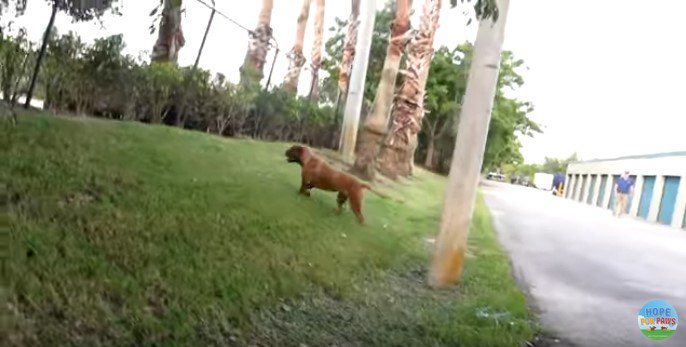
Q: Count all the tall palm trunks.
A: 7